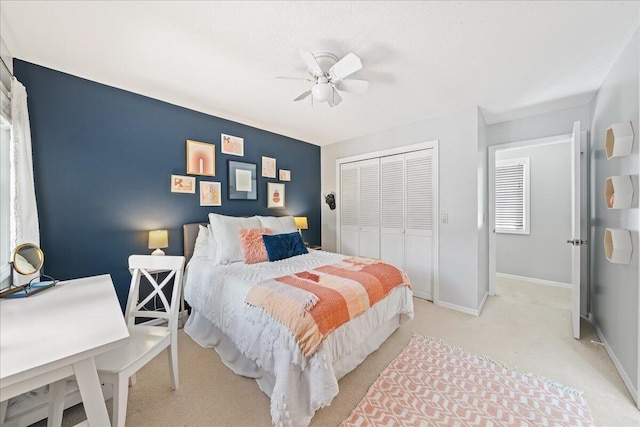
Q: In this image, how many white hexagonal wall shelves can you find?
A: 3